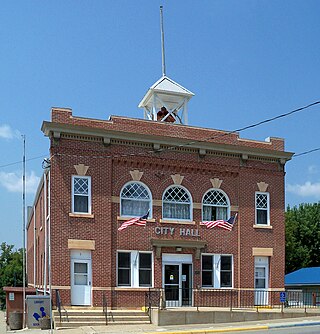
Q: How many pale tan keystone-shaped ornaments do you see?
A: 5